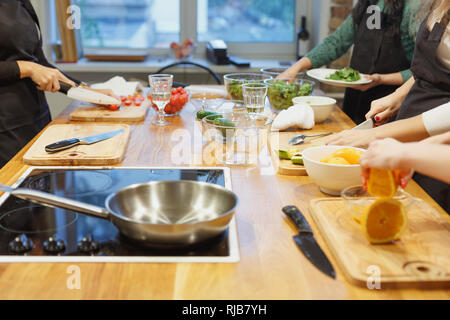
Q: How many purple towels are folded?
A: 0